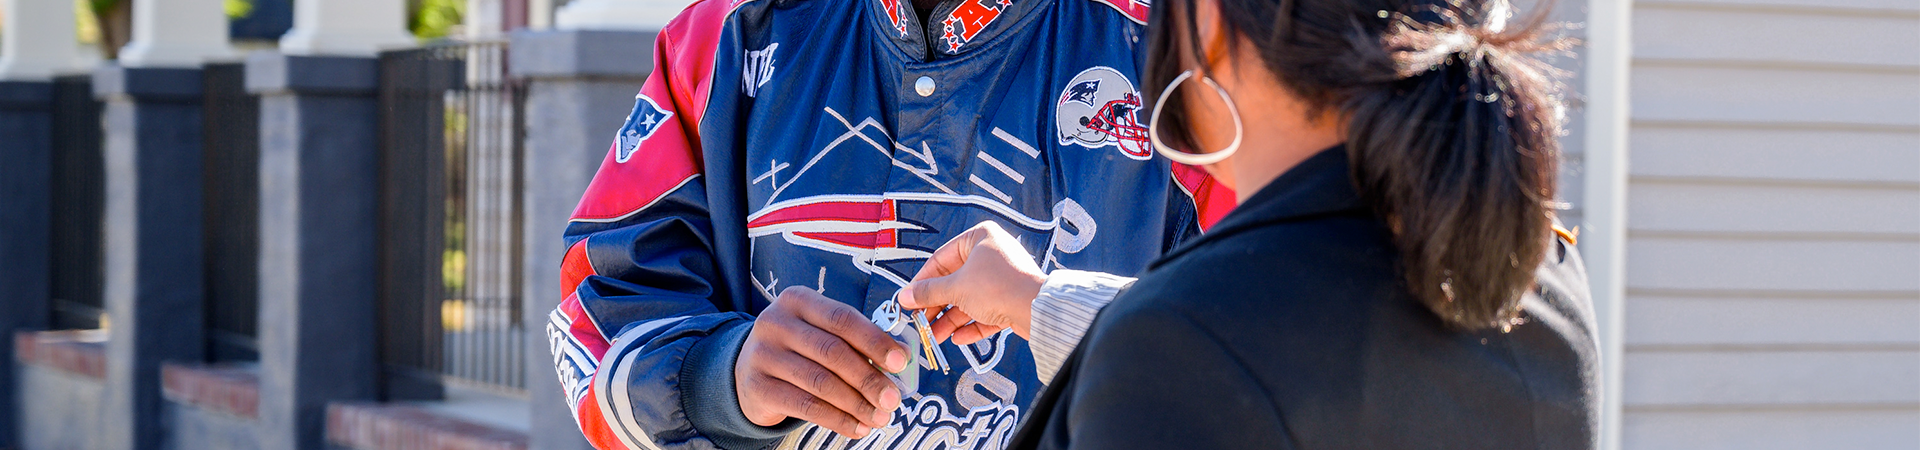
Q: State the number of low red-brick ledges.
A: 3